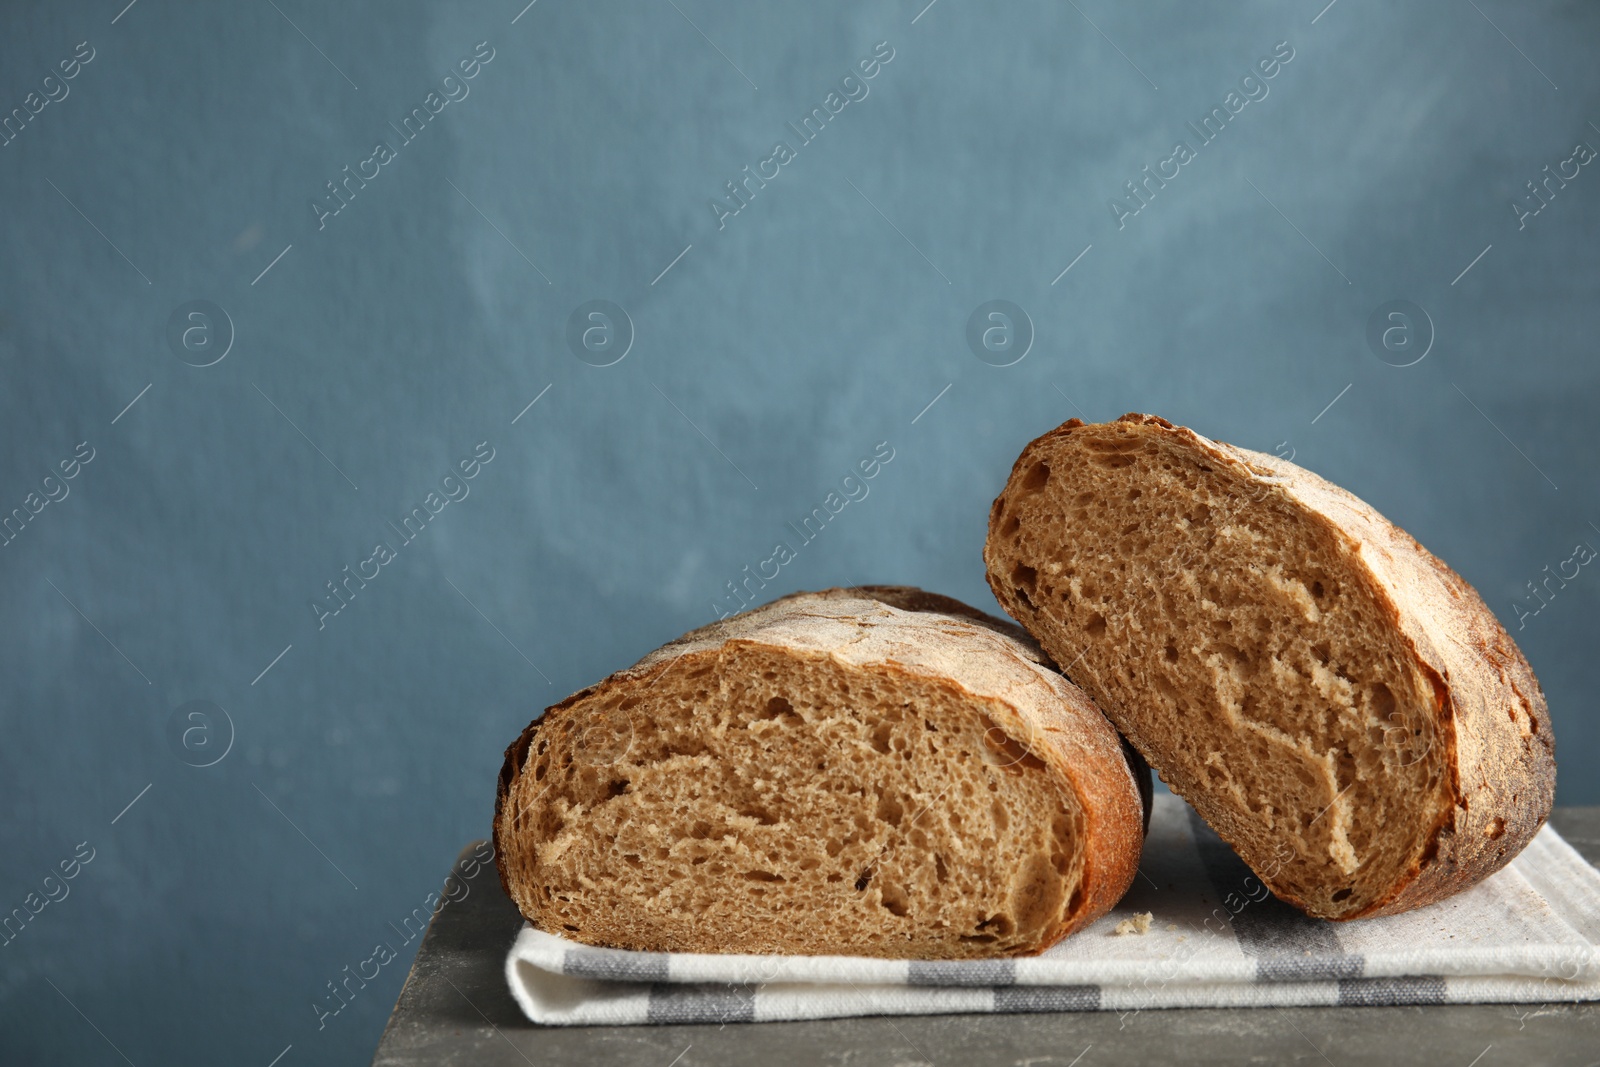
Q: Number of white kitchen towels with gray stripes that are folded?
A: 1